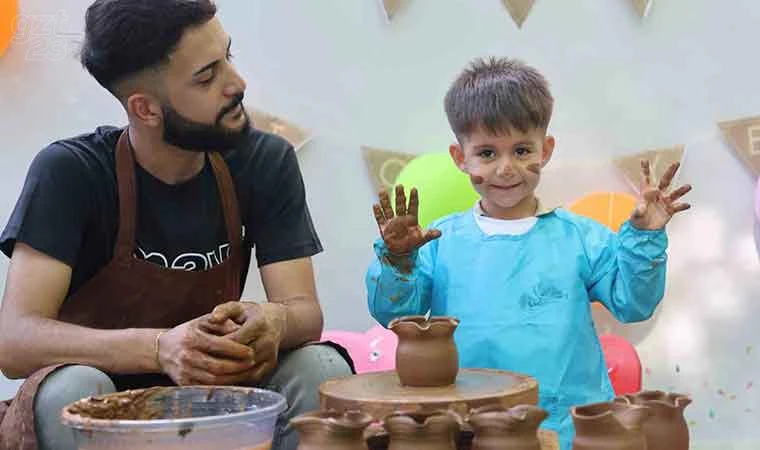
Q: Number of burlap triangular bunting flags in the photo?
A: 7